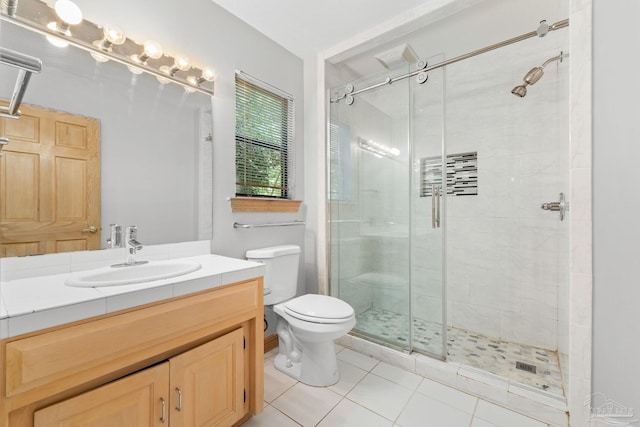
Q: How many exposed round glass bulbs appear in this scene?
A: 5